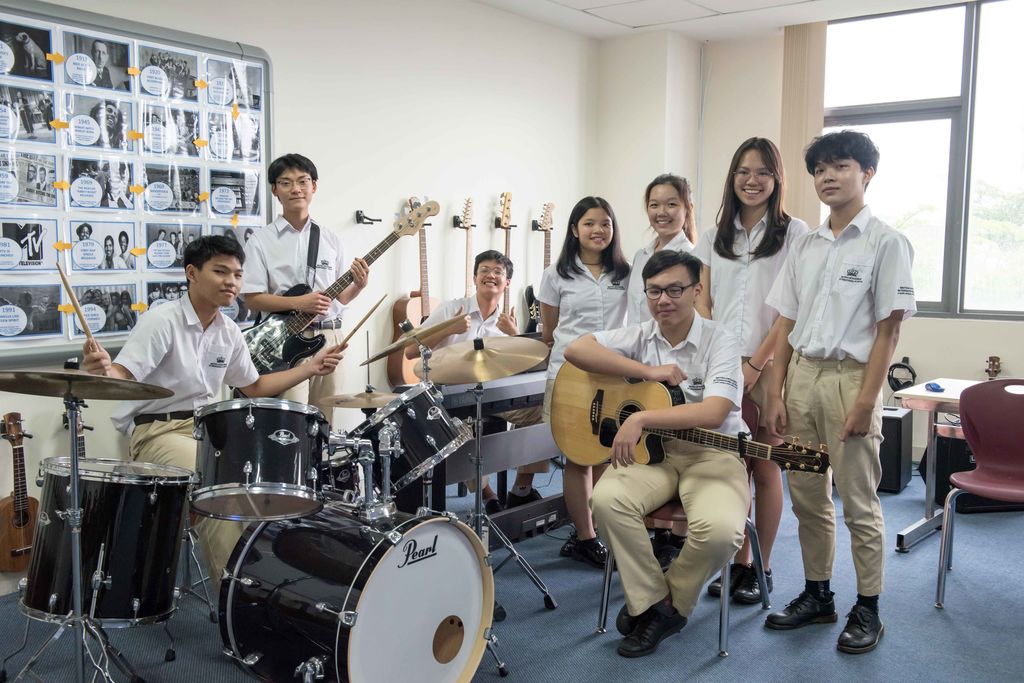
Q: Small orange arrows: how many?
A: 15